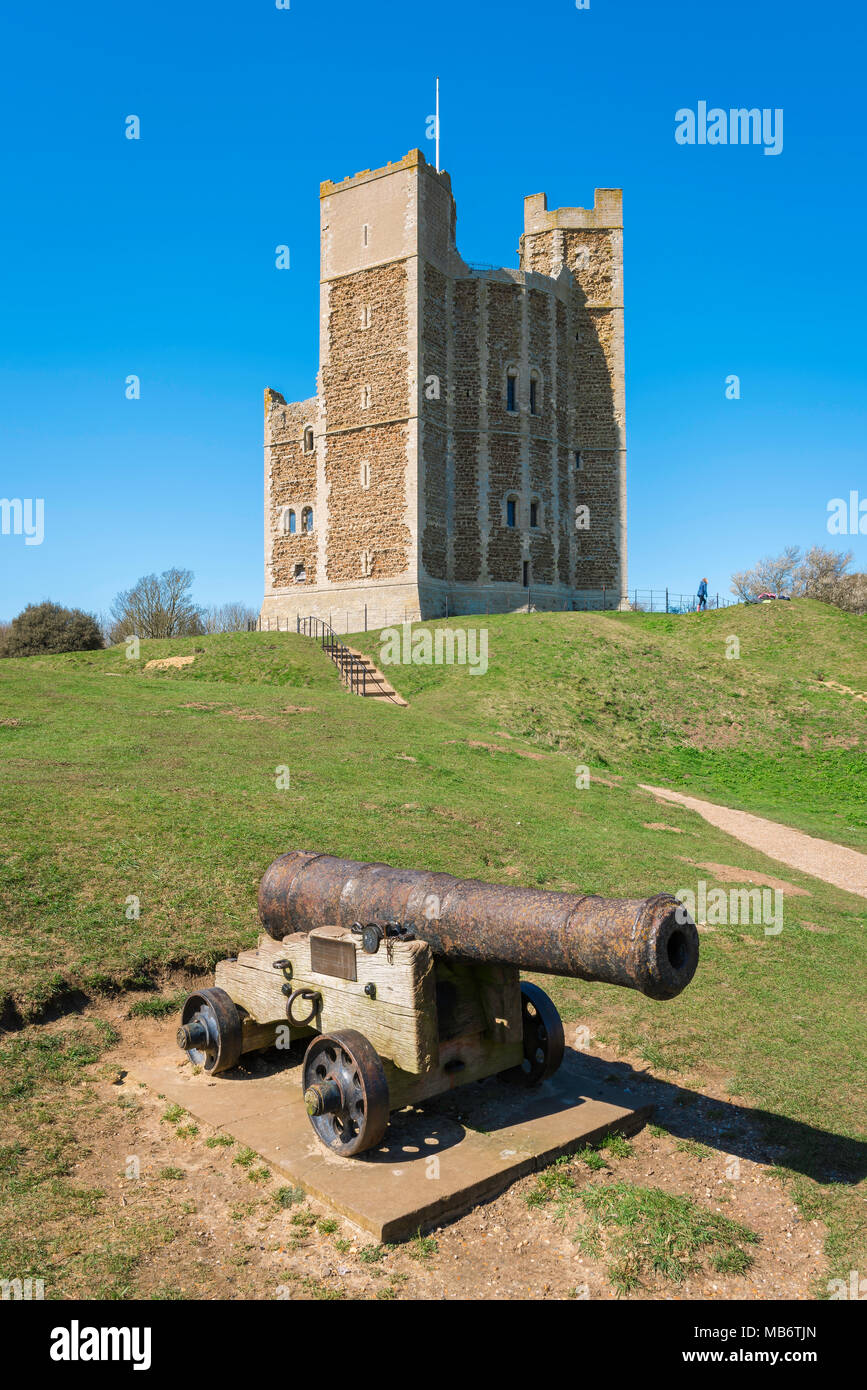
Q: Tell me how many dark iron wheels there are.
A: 3